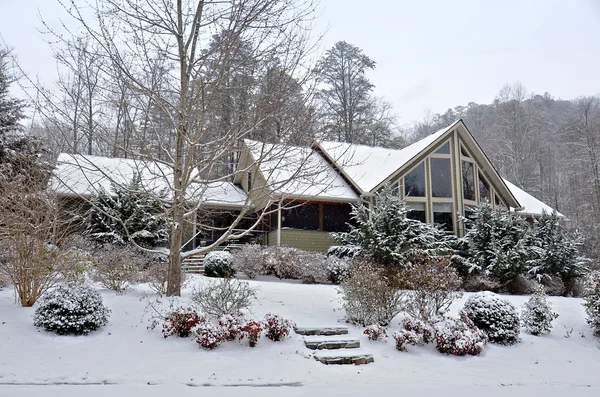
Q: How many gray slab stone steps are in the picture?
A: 3